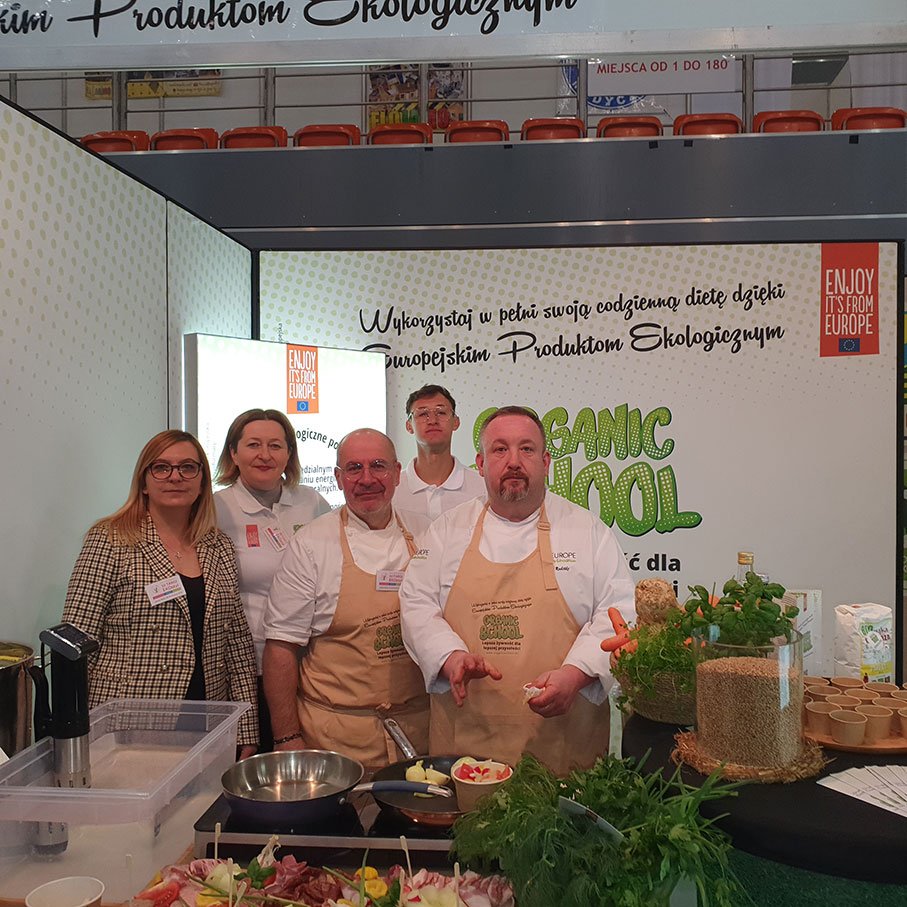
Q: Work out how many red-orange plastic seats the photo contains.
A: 11